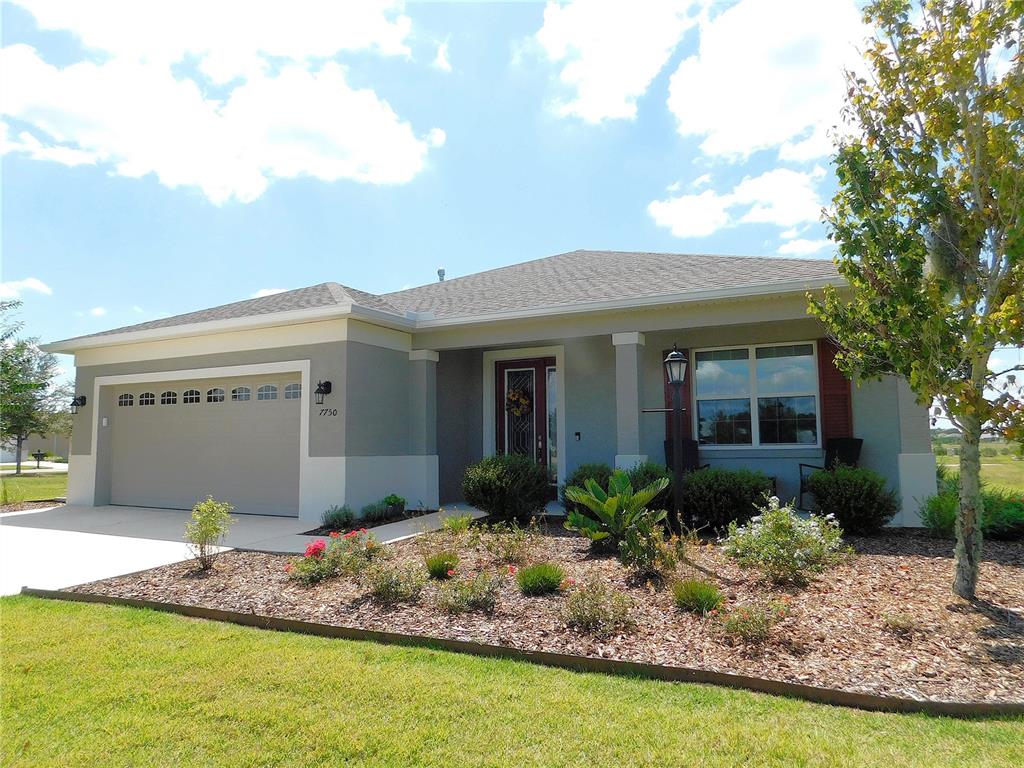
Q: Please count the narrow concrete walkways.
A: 1